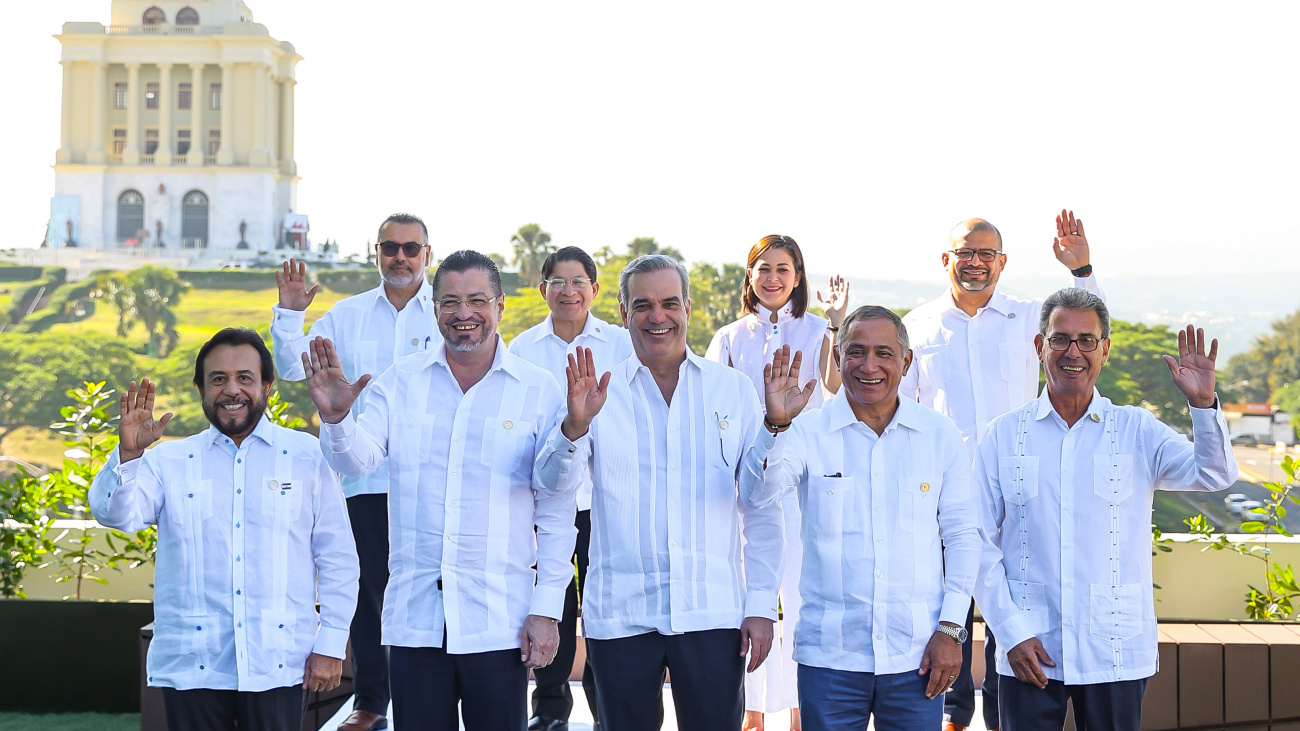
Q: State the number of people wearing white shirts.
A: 9